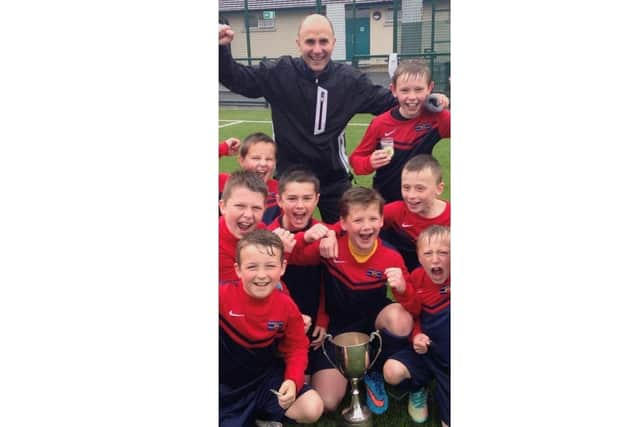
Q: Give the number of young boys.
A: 8